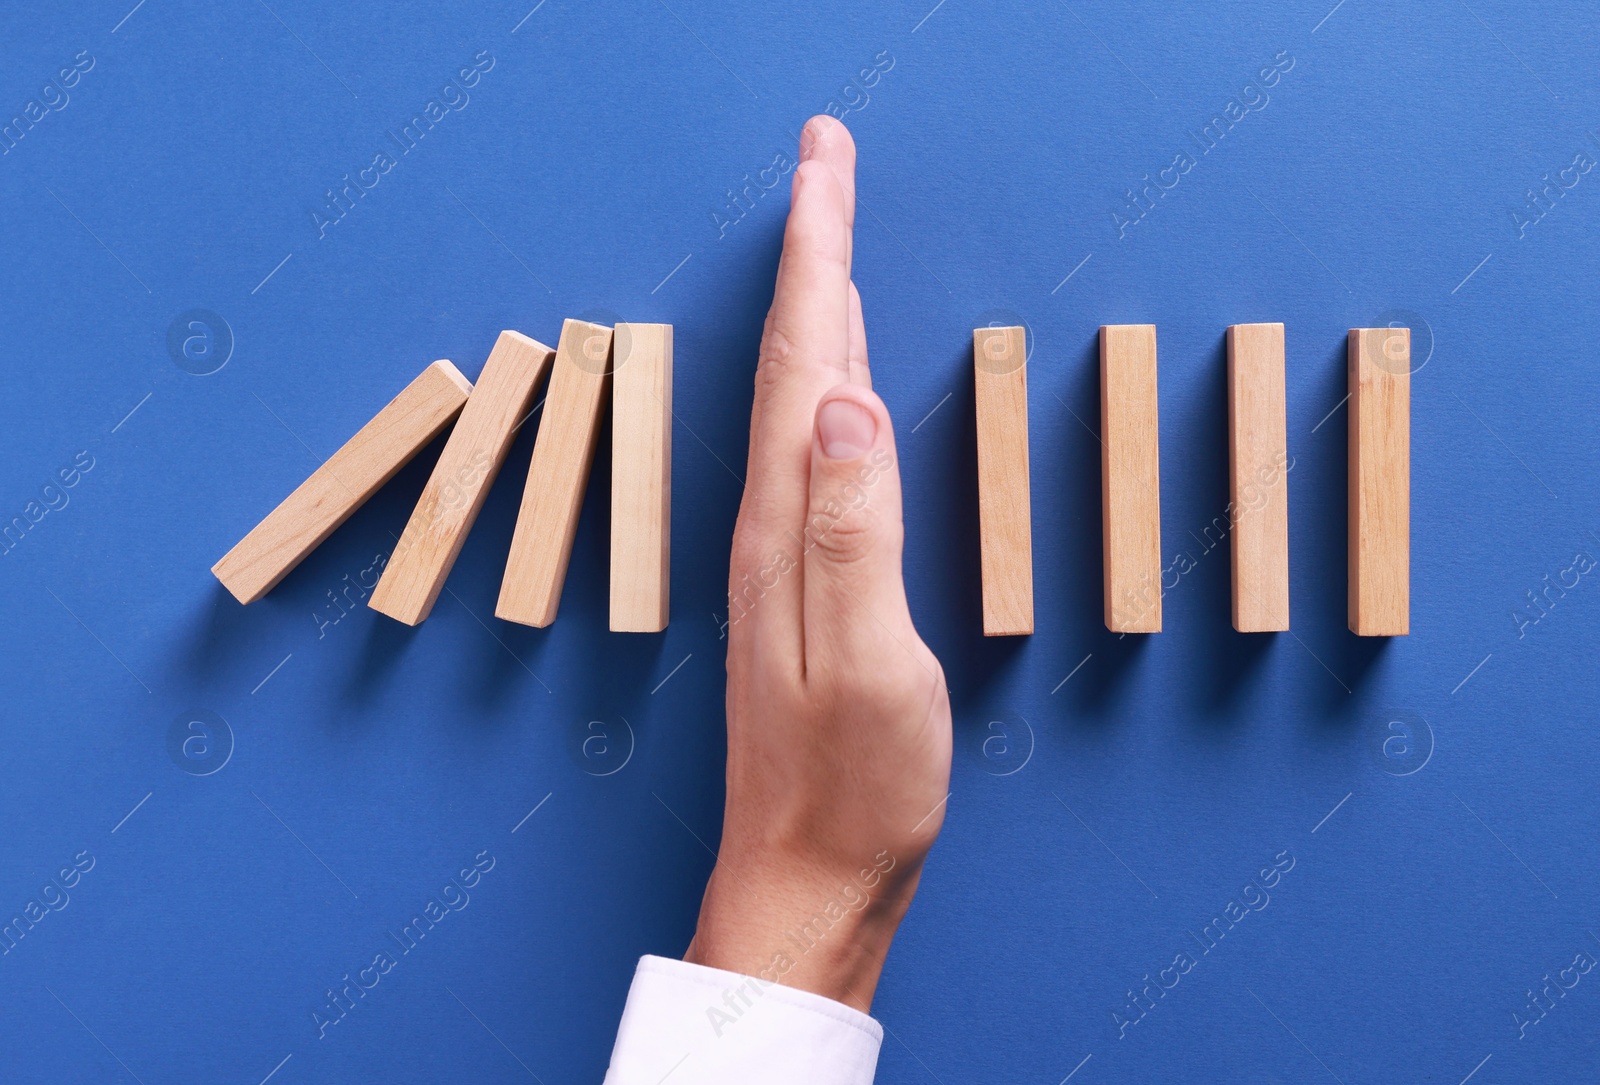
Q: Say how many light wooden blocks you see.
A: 8